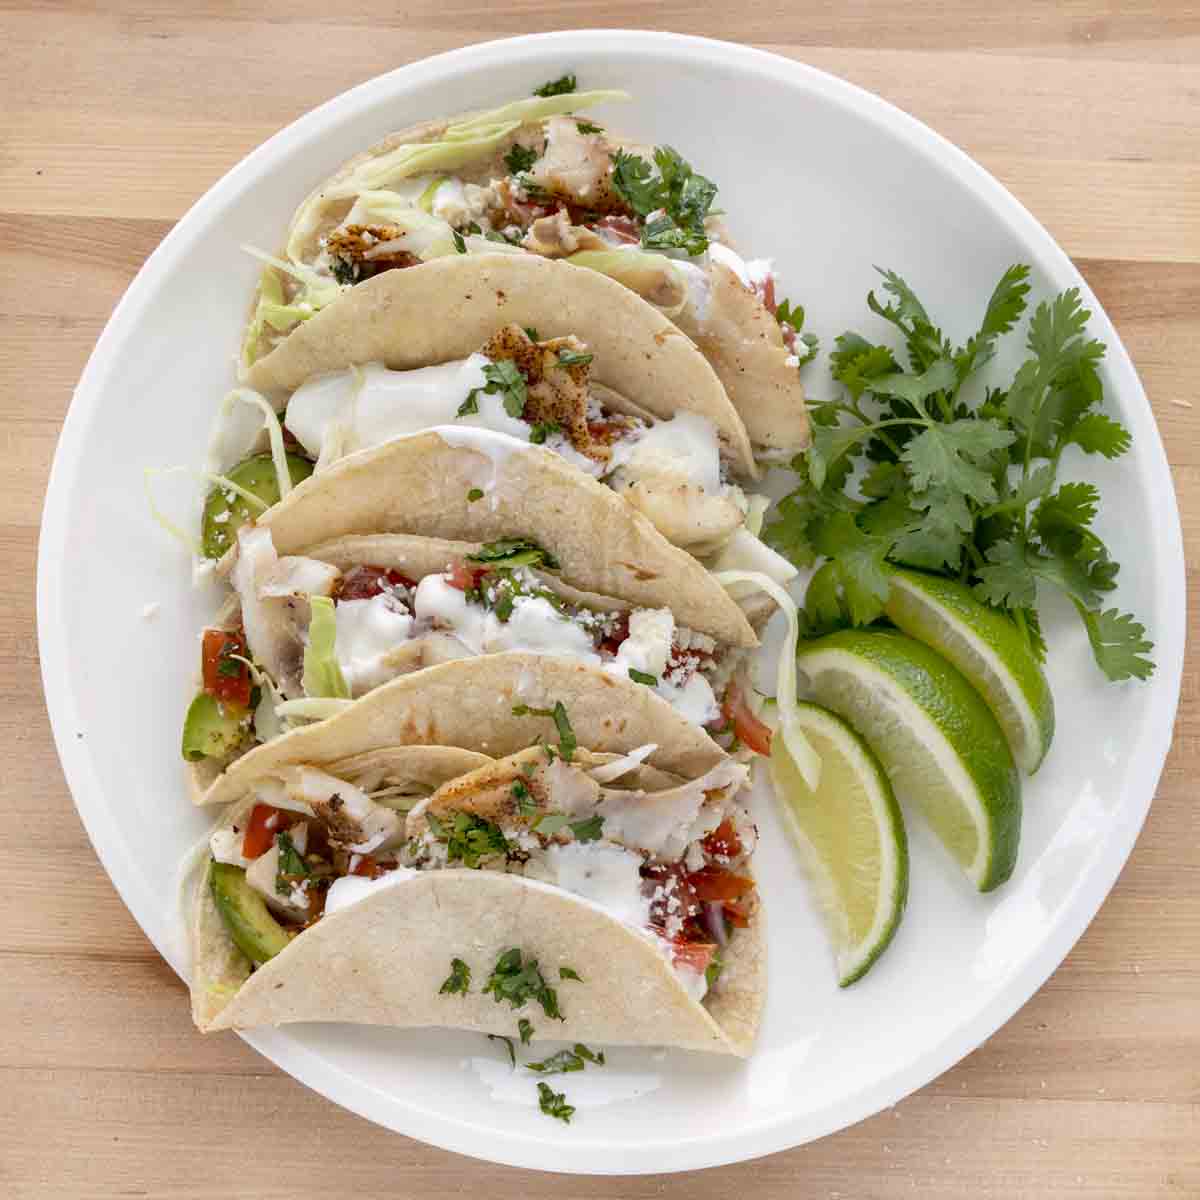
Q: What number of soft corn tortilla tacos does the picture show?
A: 4